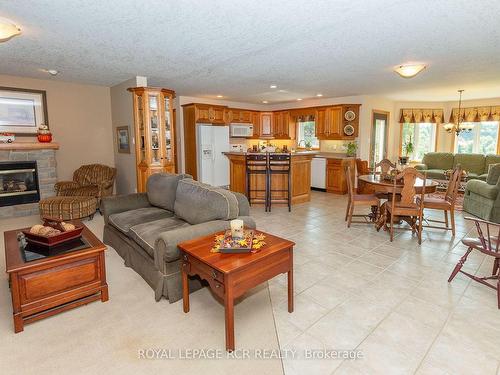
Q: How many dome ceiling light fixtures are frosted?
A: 2